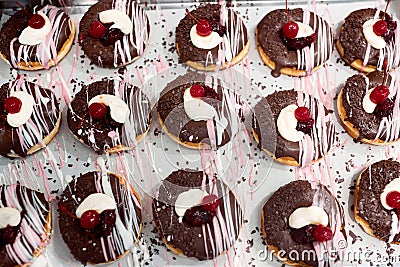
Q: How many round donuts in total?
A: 15